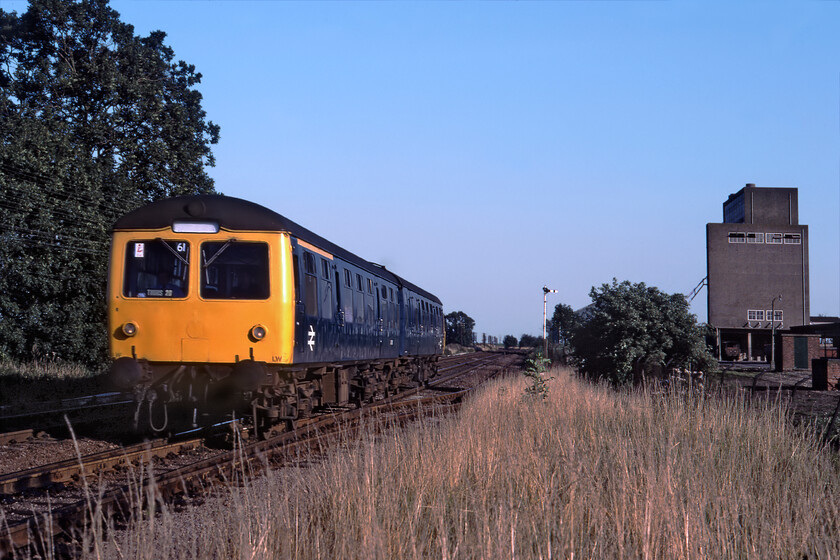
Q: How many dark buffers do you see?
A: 2